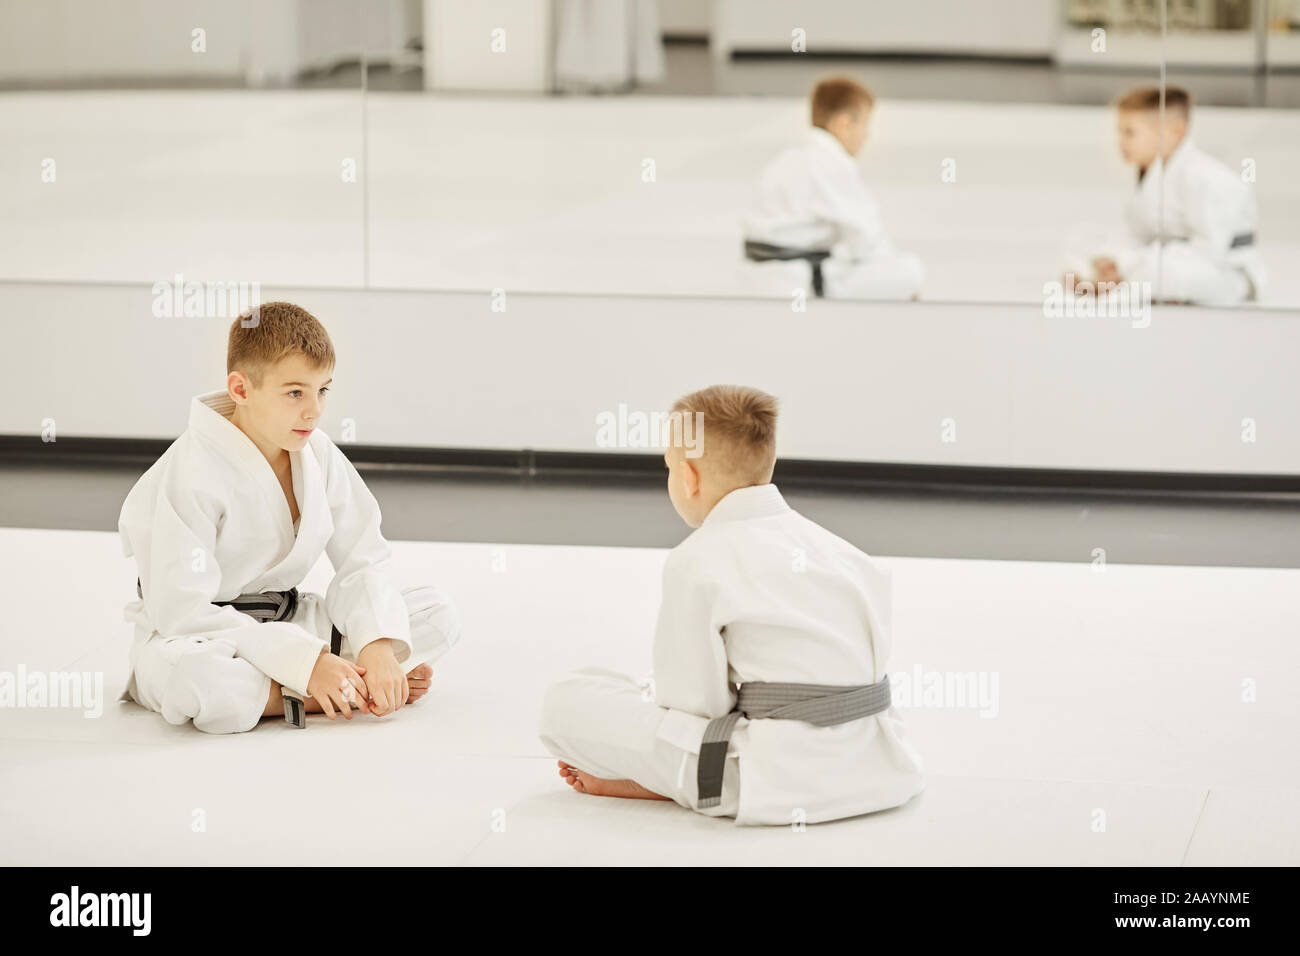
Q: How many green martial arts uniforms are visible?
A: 0